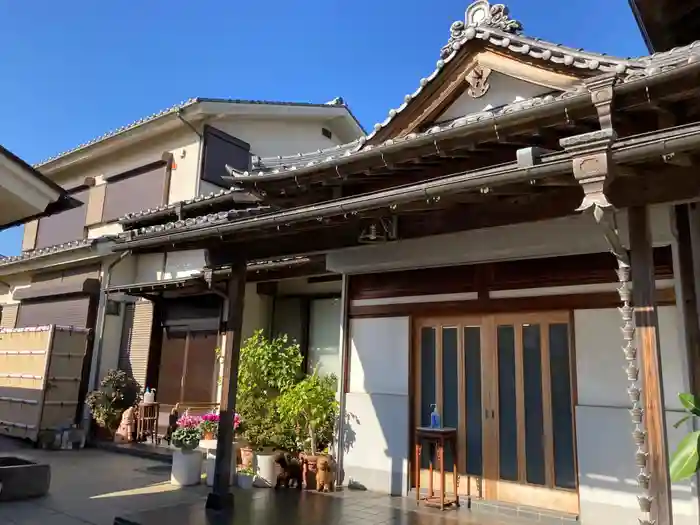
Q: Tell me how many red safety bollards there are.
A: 0